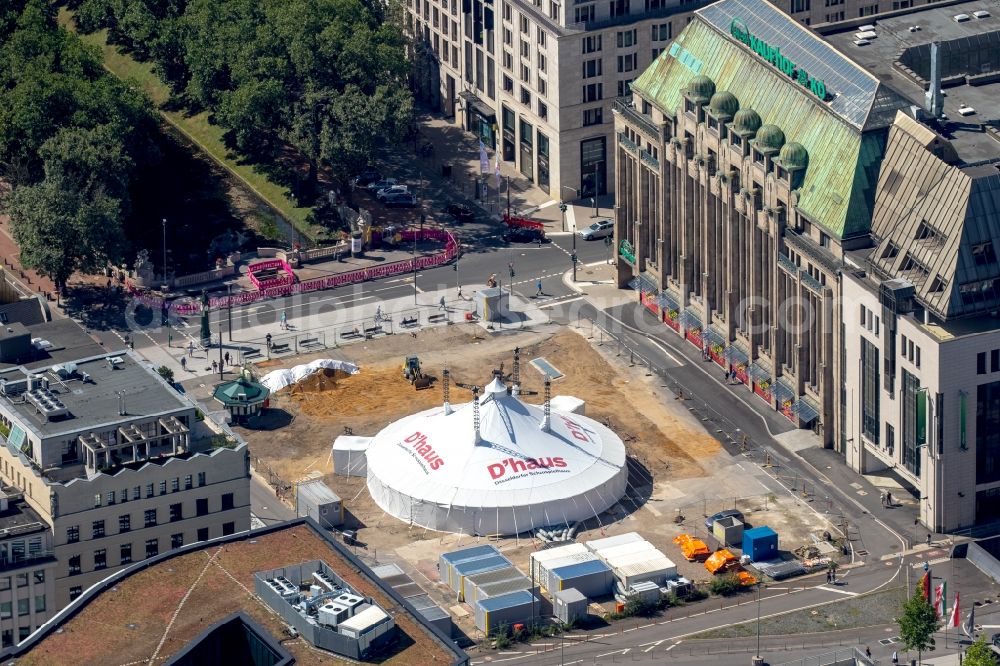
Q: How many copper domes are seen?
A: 5